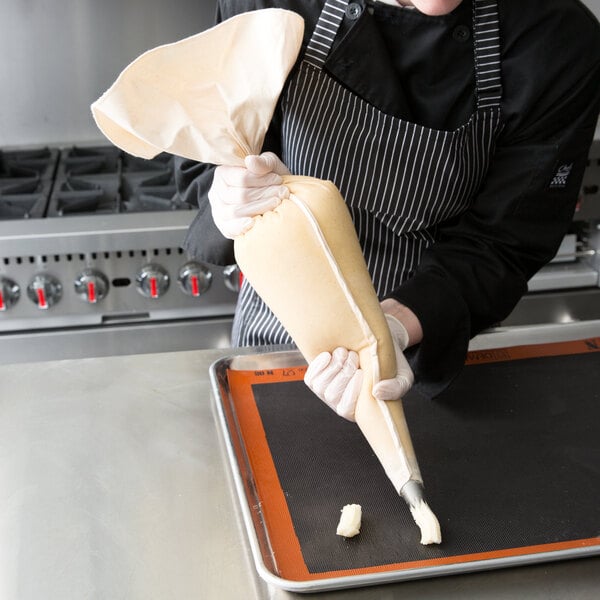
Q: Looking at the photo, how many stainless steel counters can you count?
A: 1